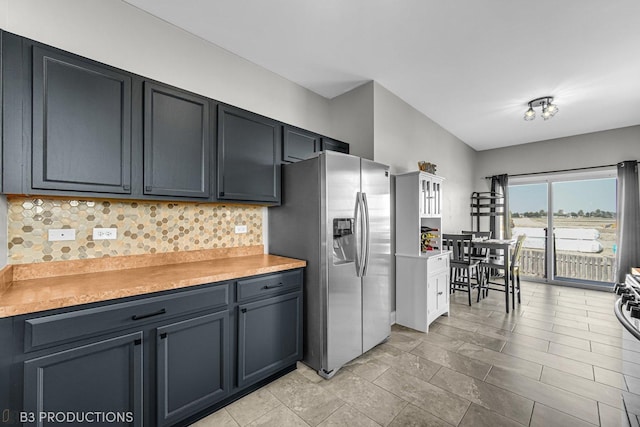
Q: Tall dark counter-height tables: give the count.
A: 1